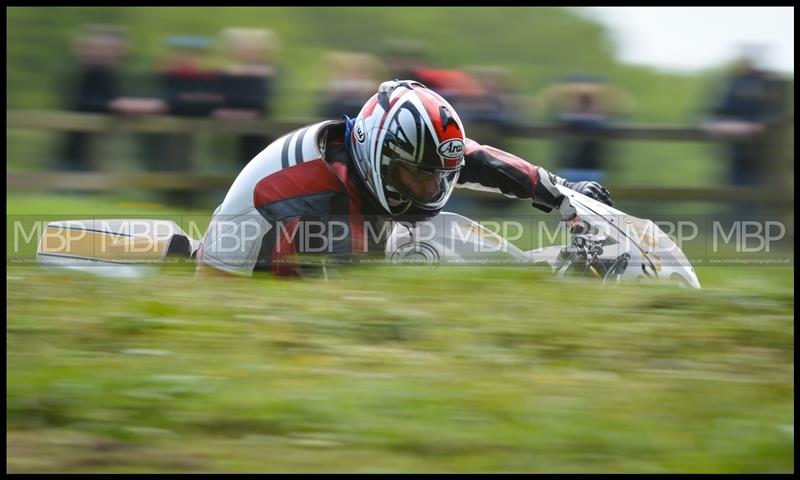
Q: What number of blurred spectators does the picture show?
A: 8